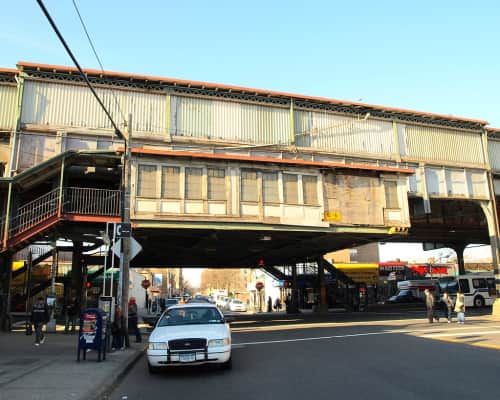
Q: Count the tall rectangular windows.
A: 9